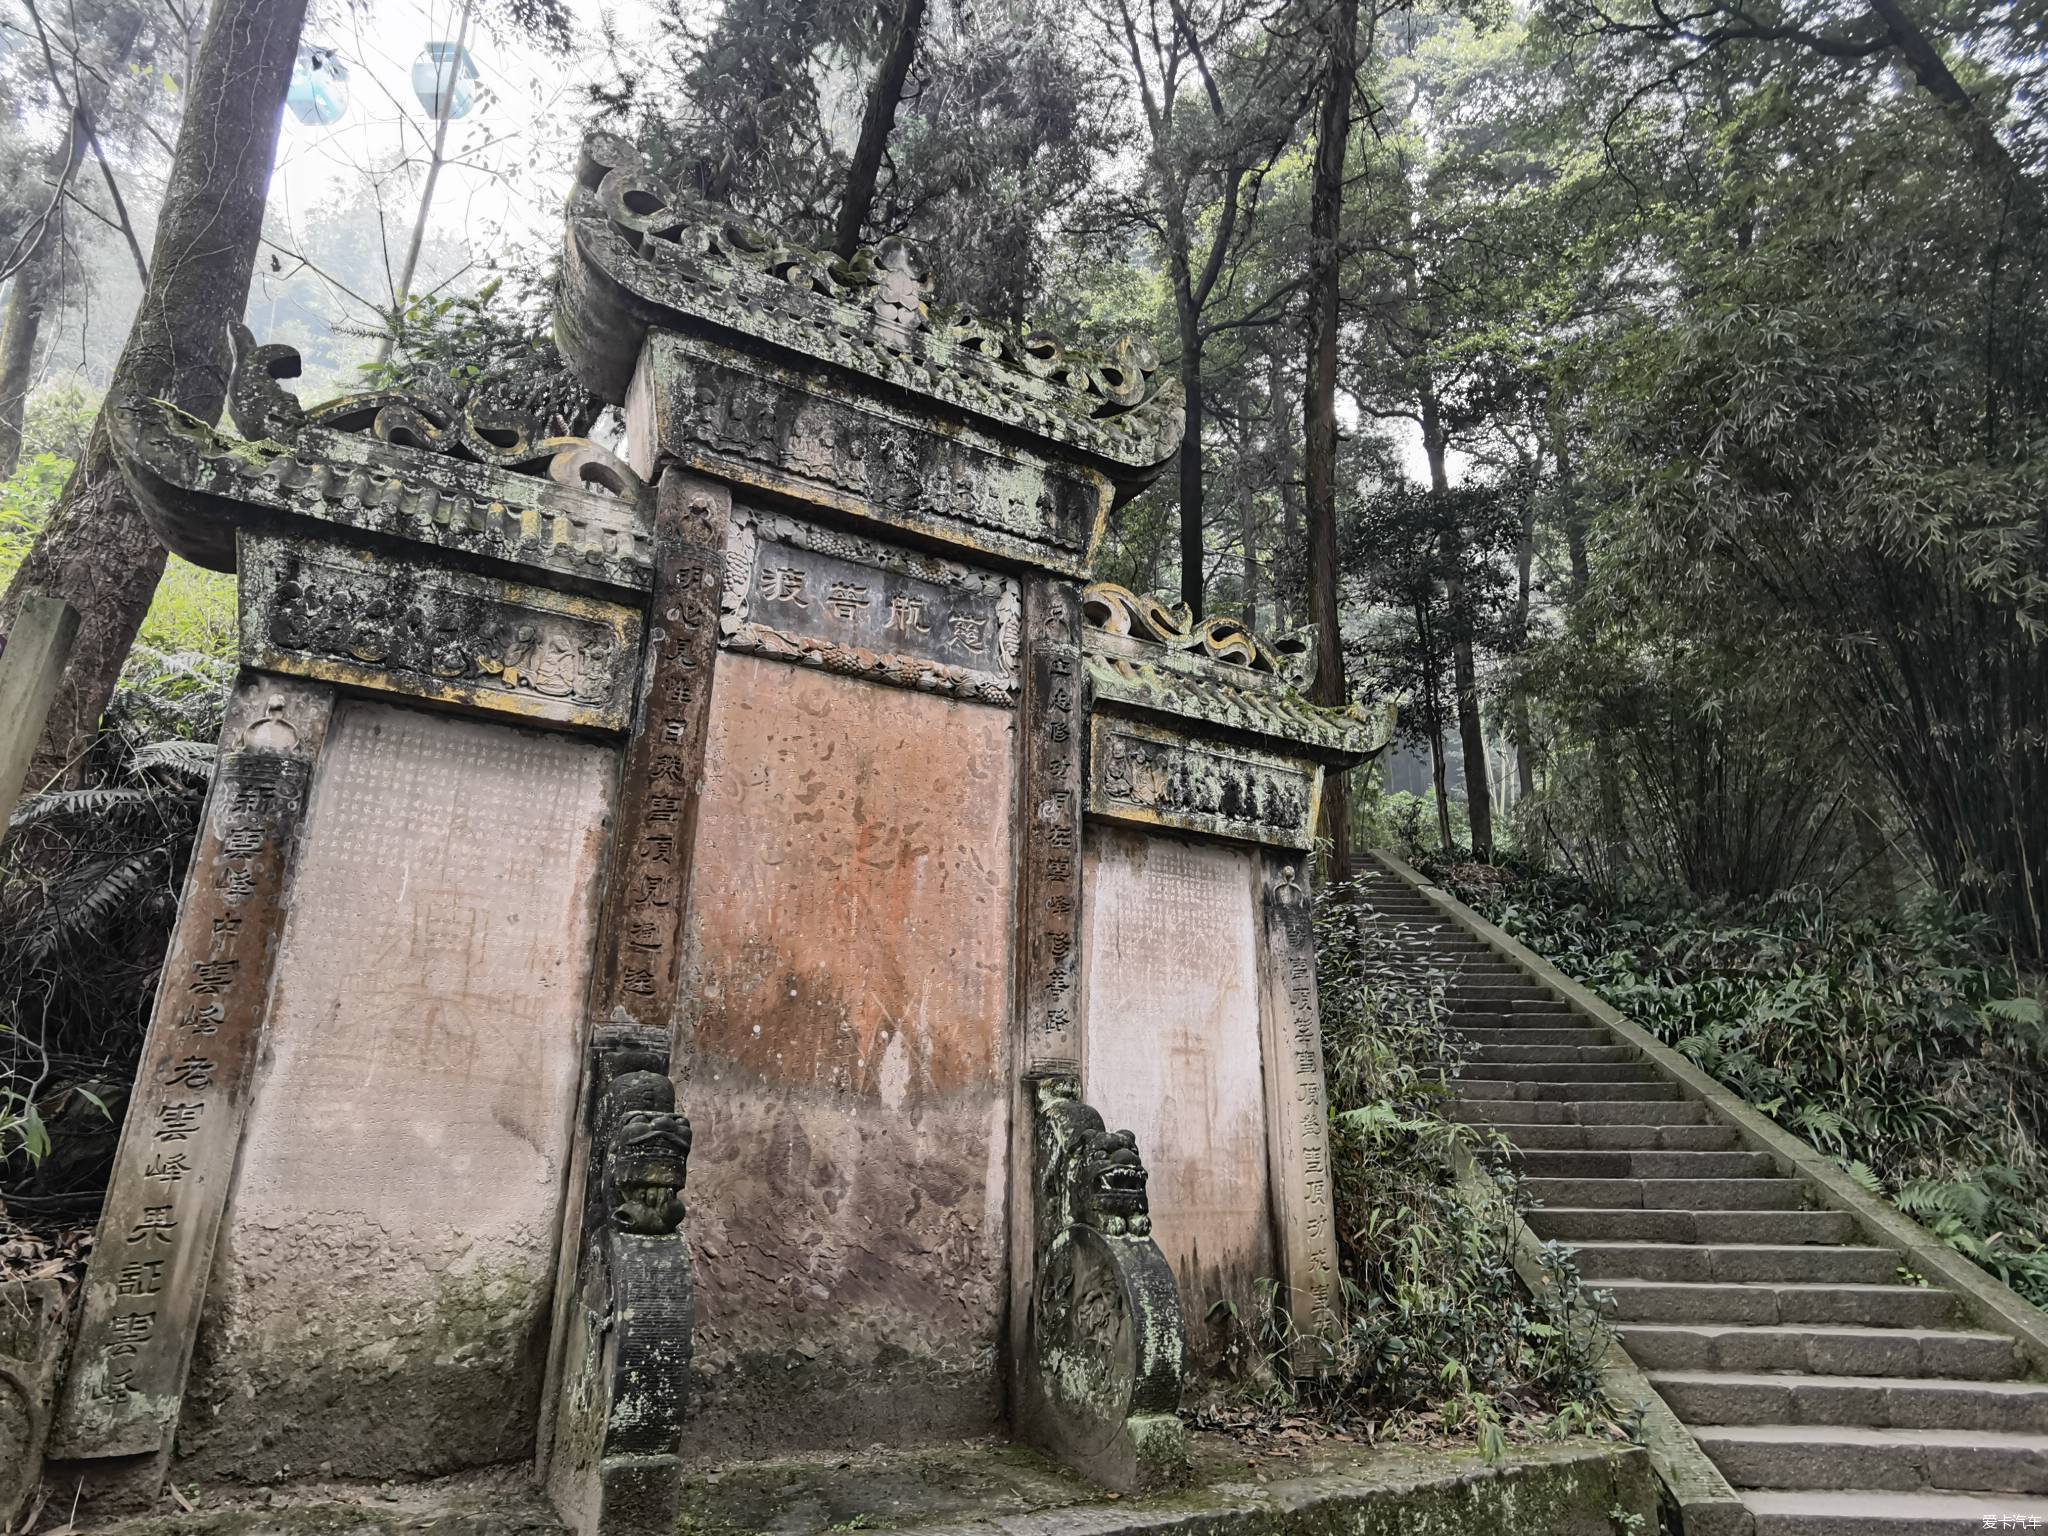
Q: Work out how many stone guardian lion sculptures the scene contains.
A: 2